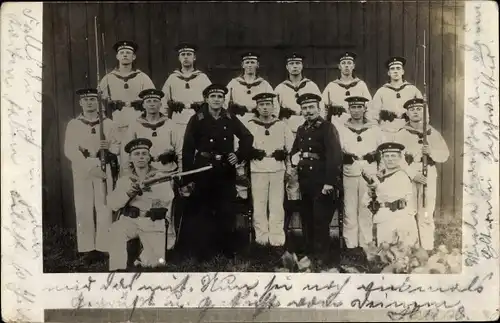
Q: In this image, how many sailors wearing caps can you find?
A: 15